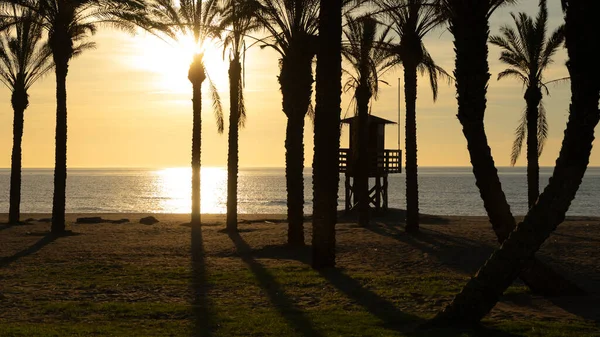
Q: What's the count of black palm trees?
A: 11